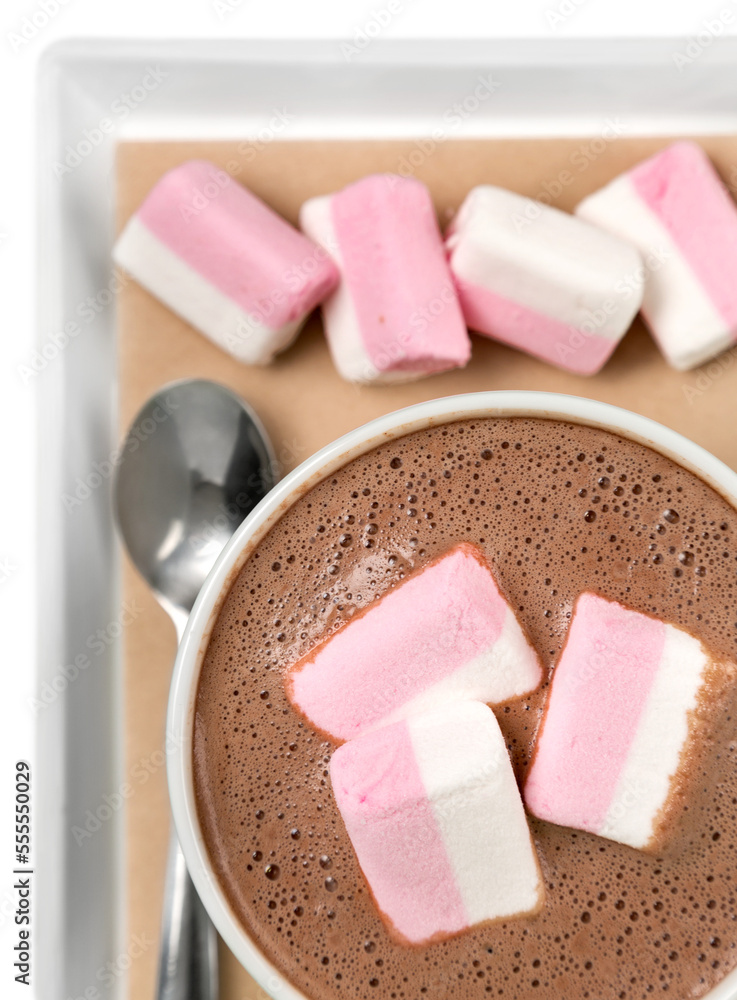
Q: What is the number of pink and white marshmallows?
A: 7